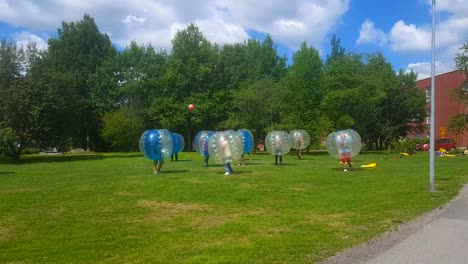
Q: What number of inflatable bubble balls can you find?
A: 8